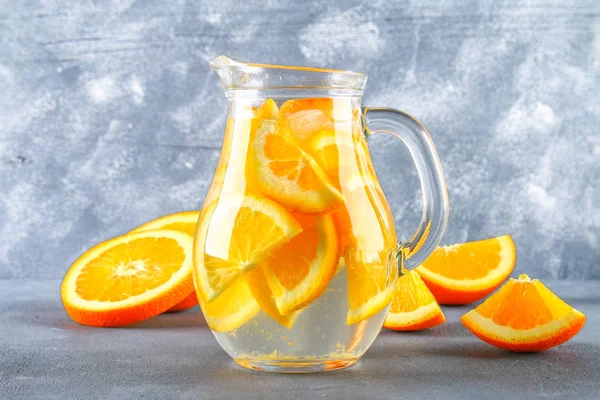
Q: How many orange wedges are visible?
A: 3